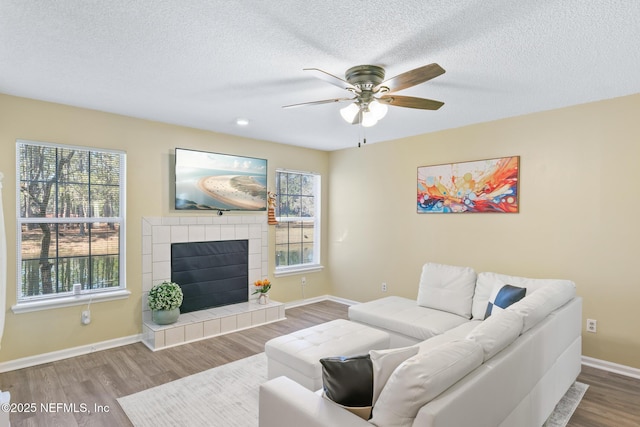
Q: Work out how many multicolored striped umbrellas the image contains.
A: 0